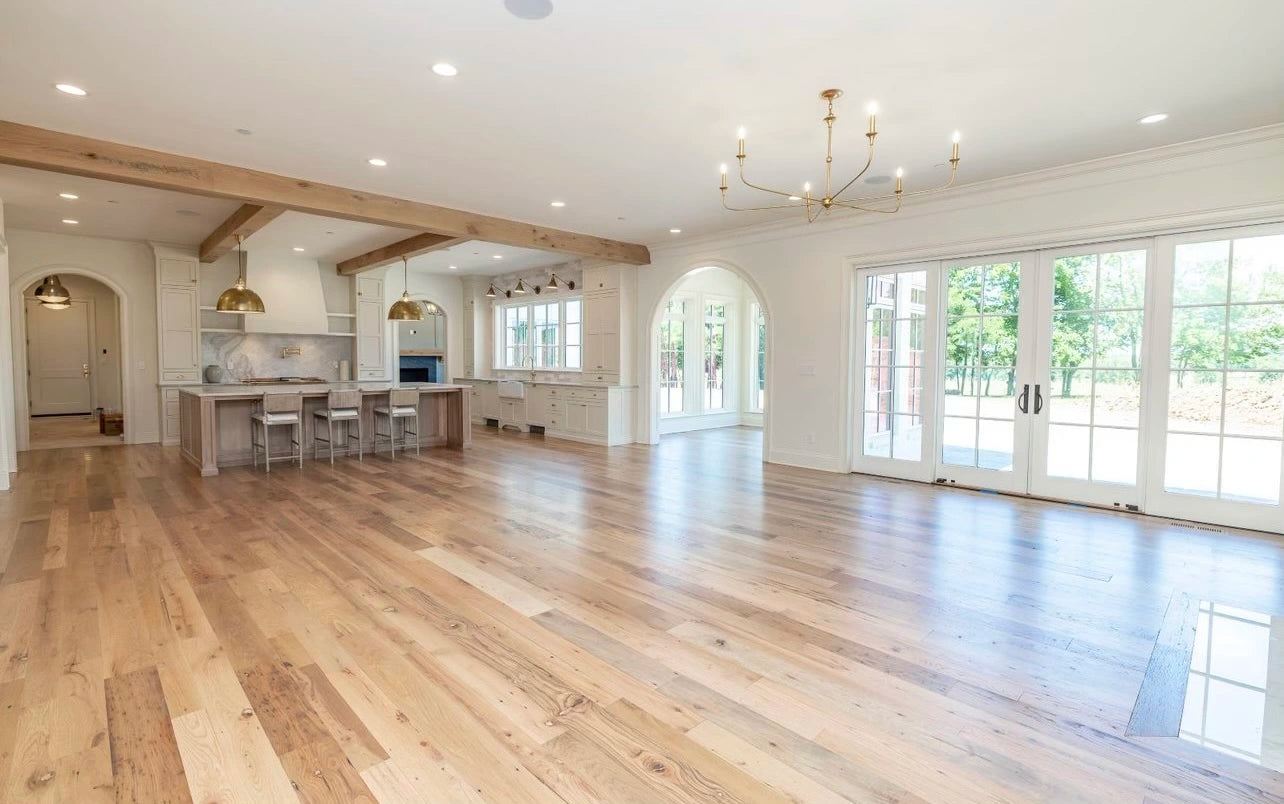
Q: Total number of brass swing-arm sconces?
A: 3